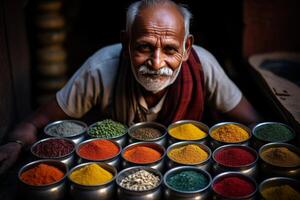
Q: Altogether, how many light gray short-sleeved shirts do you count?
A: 1